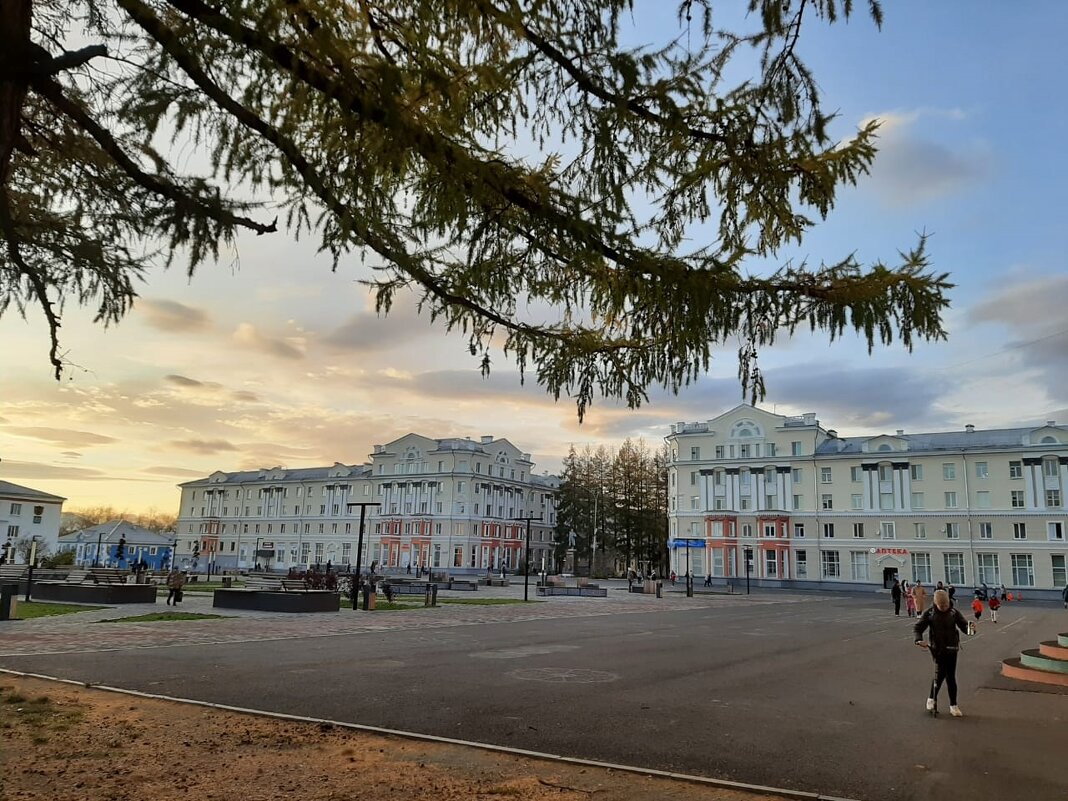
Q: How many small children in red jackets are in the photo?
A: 2